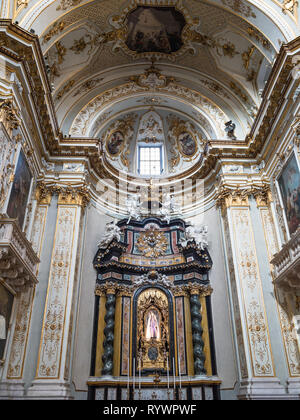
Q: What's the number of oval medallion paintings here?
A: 2